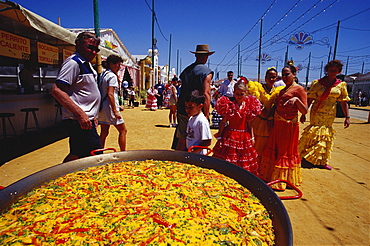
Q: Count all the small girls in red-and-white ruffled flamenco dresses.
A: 1